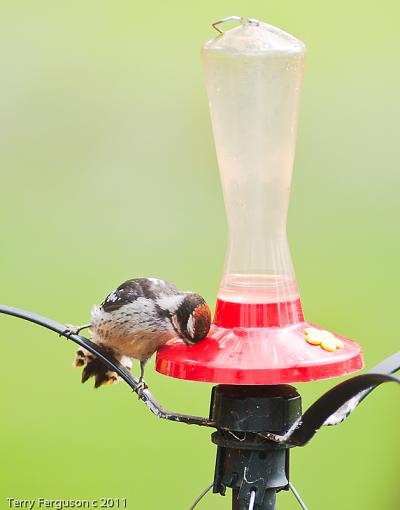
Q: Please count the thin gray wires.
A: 3